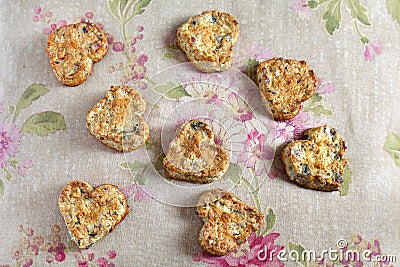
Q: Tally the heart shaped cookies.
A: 8